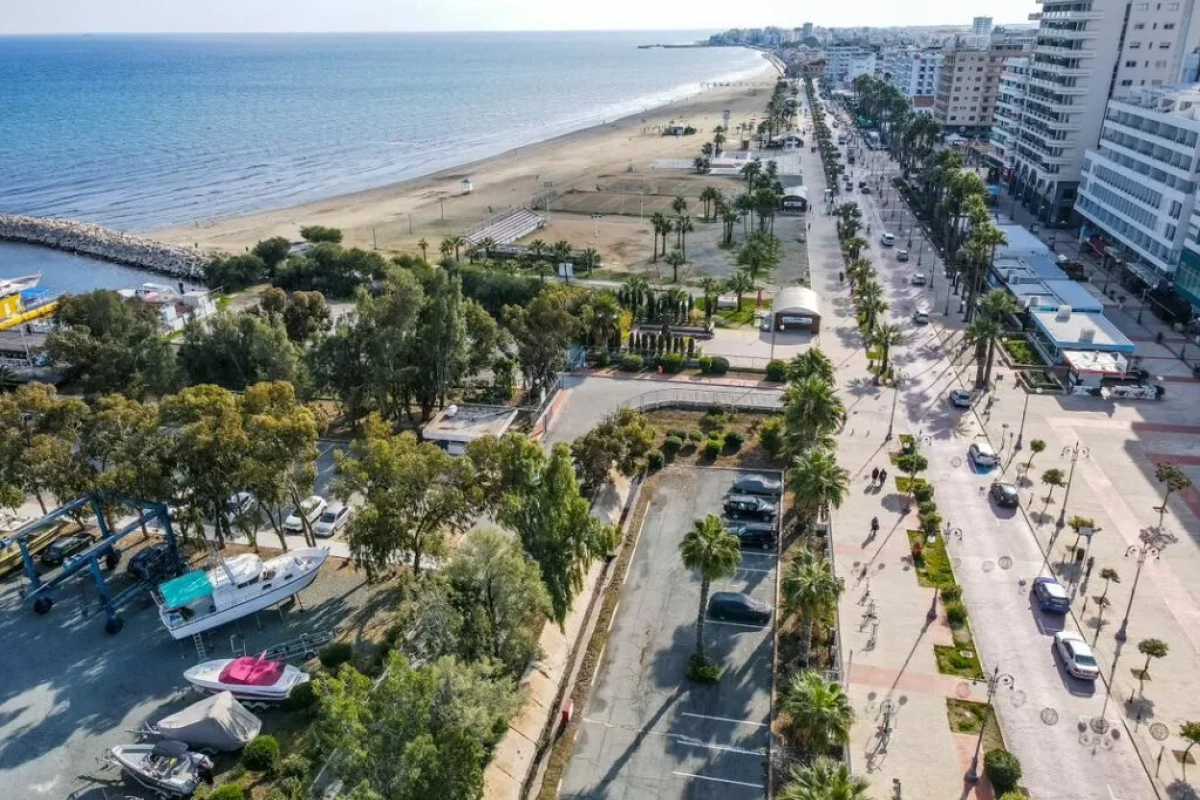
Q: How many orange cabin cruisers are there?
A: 0